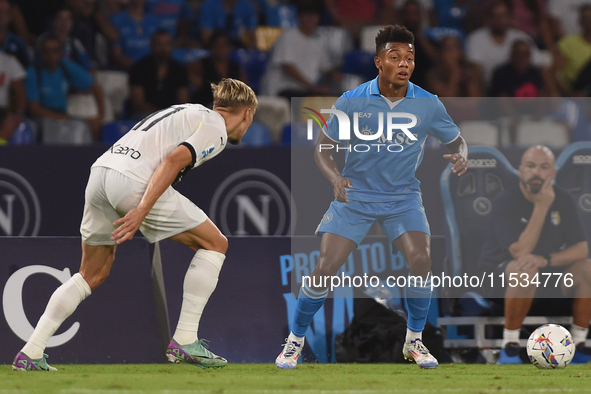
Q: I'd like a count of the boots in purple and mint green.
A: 2